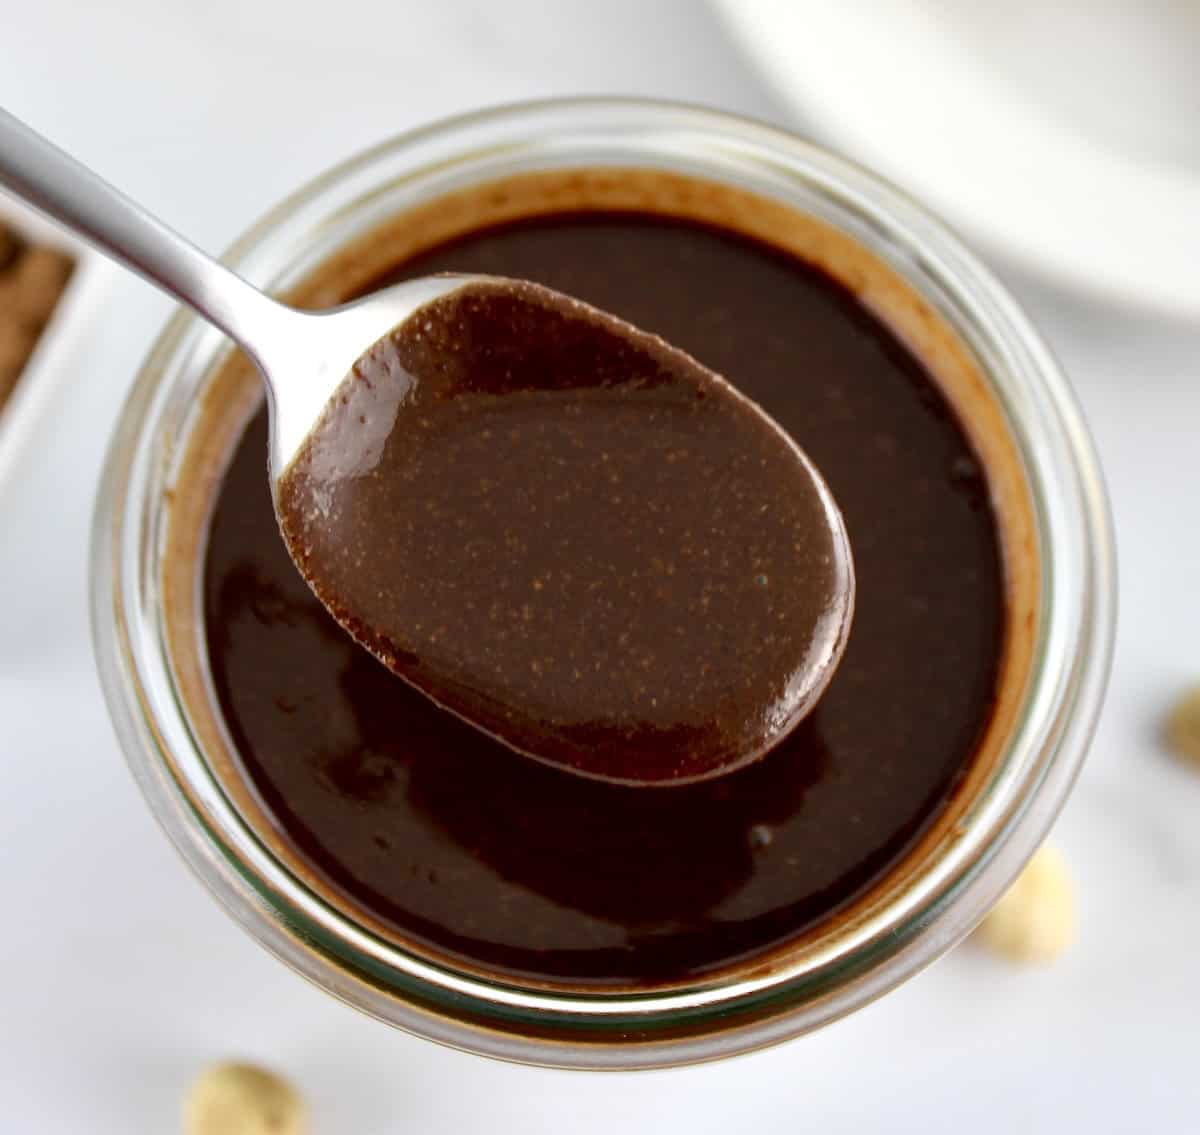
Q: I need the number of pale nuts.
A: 3